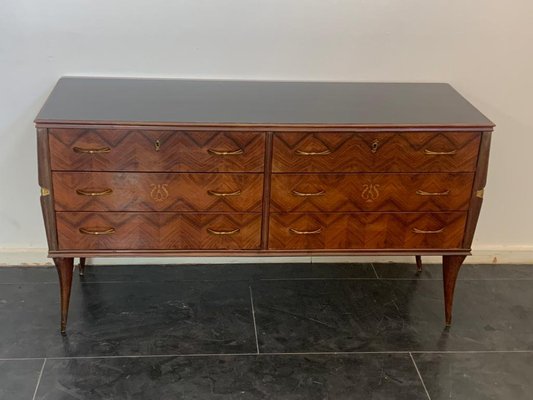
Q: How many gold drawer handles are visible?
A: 12